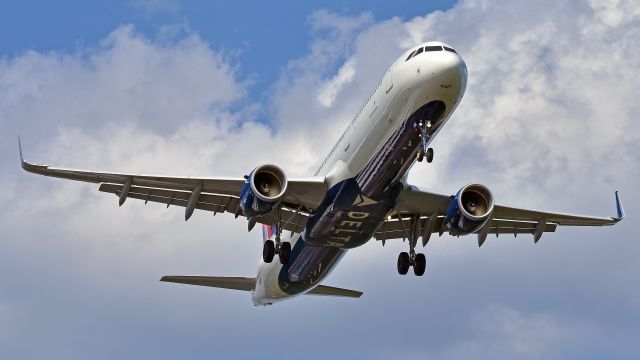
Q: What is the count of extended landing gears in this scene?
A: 3